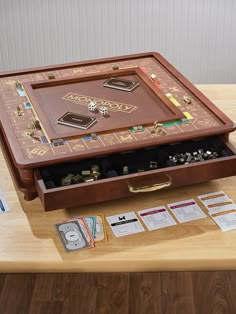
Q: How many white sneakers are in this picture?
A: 0